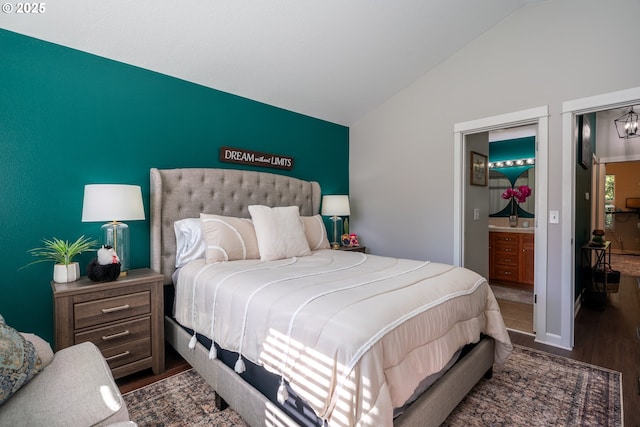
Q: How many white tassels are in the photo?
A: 4